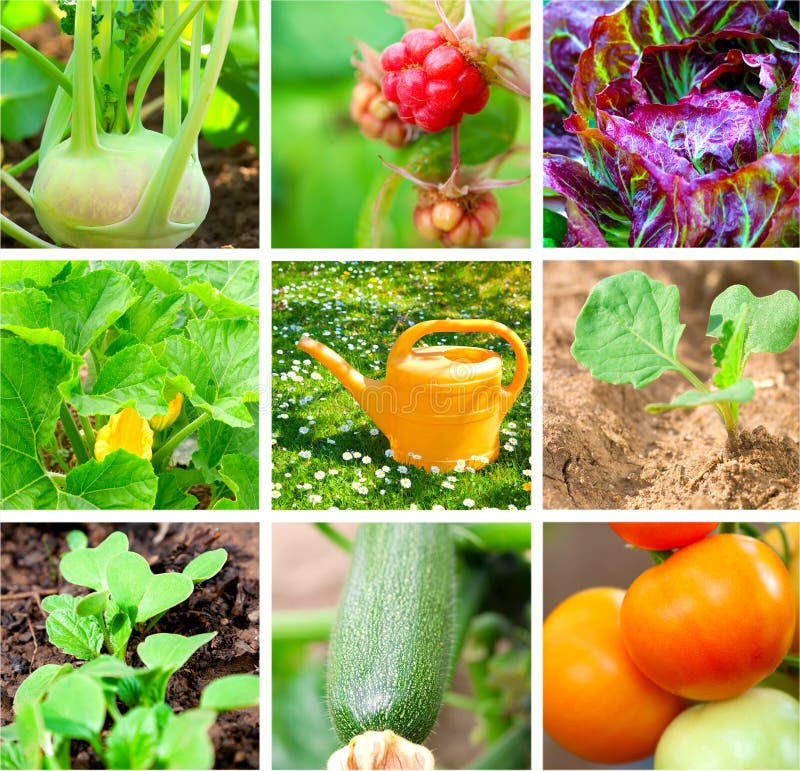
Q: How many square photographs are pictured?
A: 9